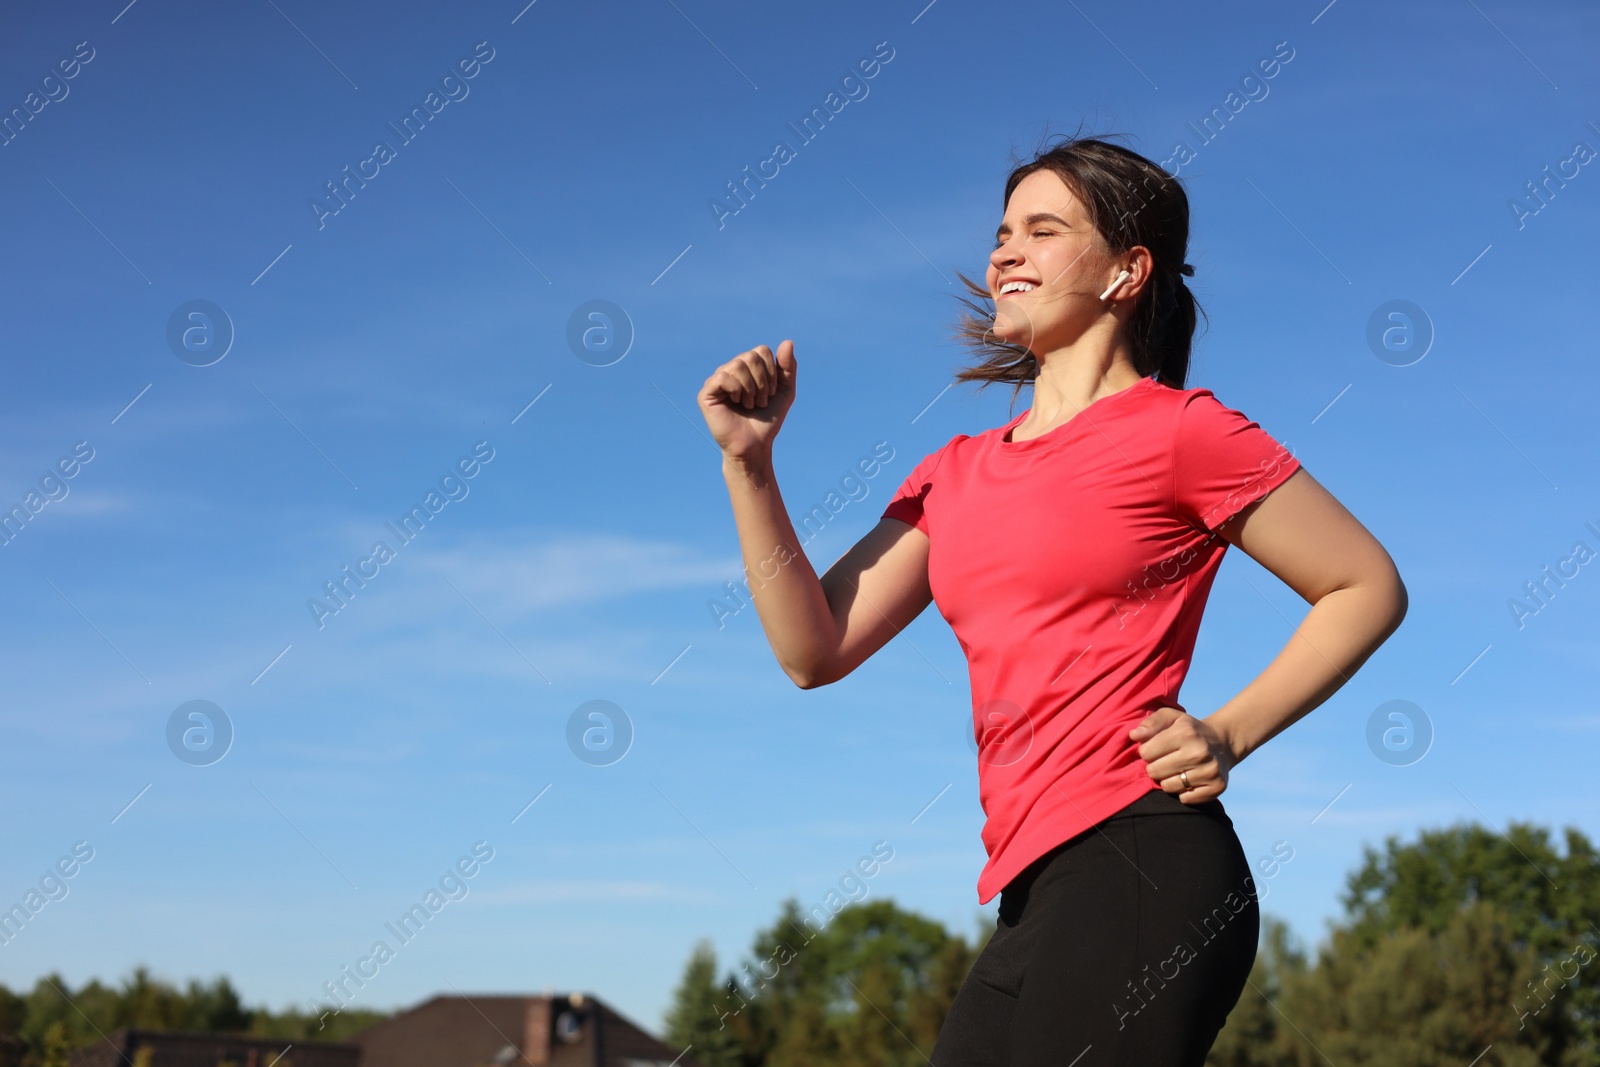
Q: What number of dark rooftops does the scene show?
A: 2